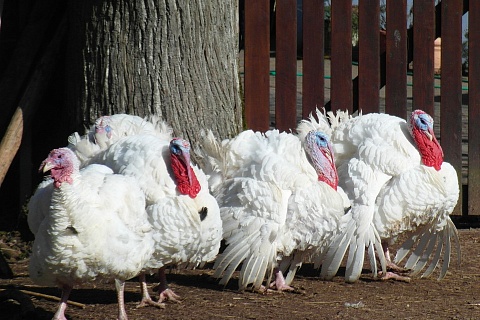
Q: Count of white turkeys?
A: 5